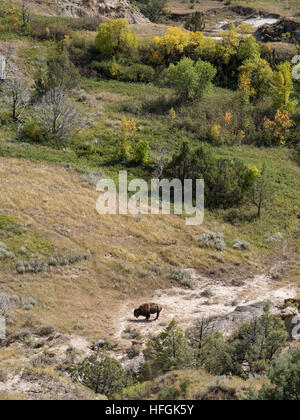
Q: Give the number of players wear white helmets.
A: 0